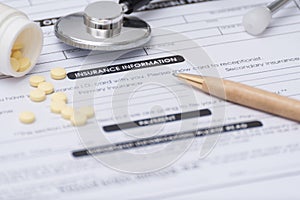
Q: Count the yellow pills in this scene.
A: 14